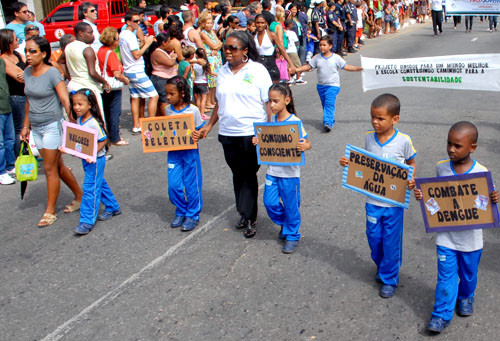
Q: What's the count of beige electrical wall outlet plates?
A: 0